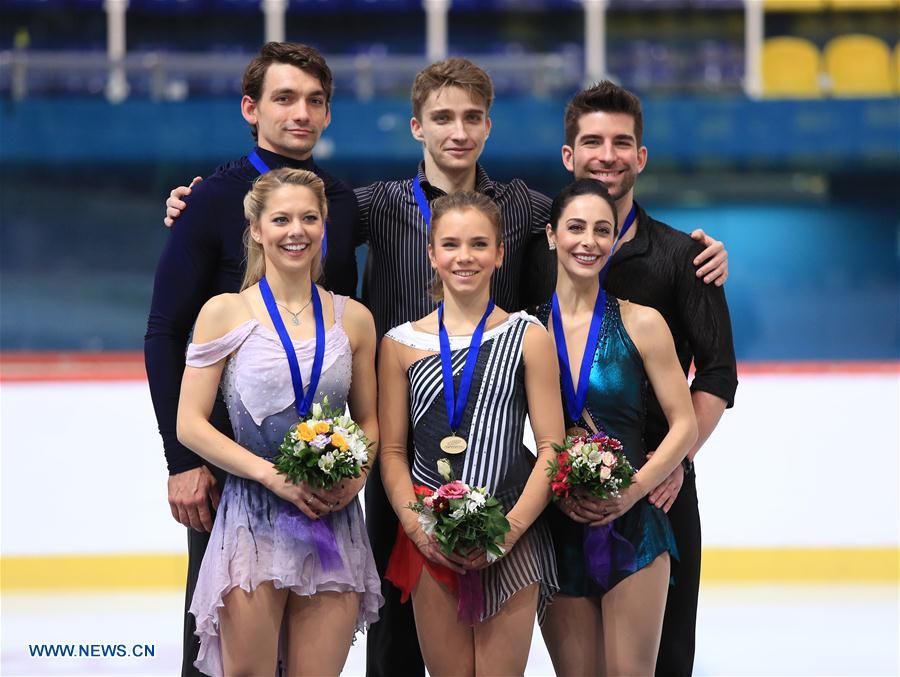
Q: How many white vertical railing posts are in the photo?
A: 5